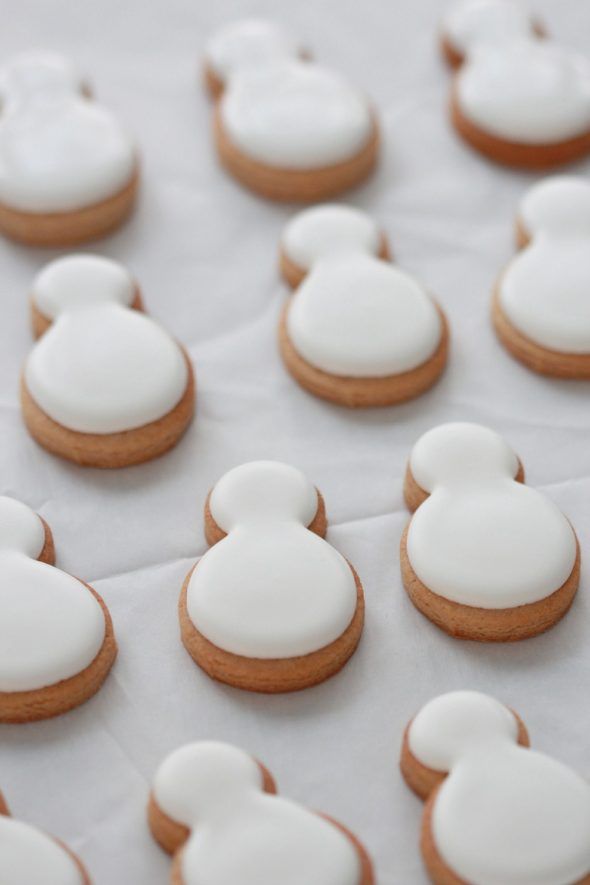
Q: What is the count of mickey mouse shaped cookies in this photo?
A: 0